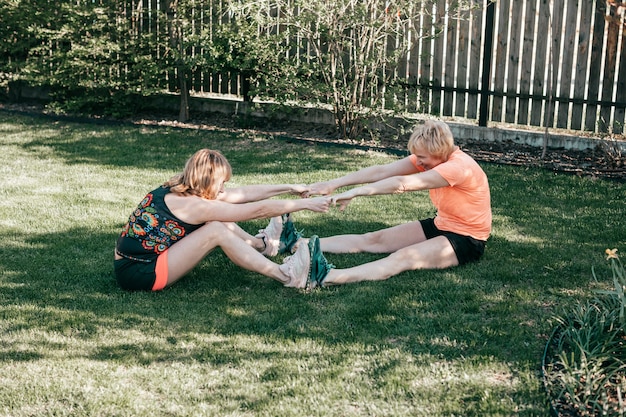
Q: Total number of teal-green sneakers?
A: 2